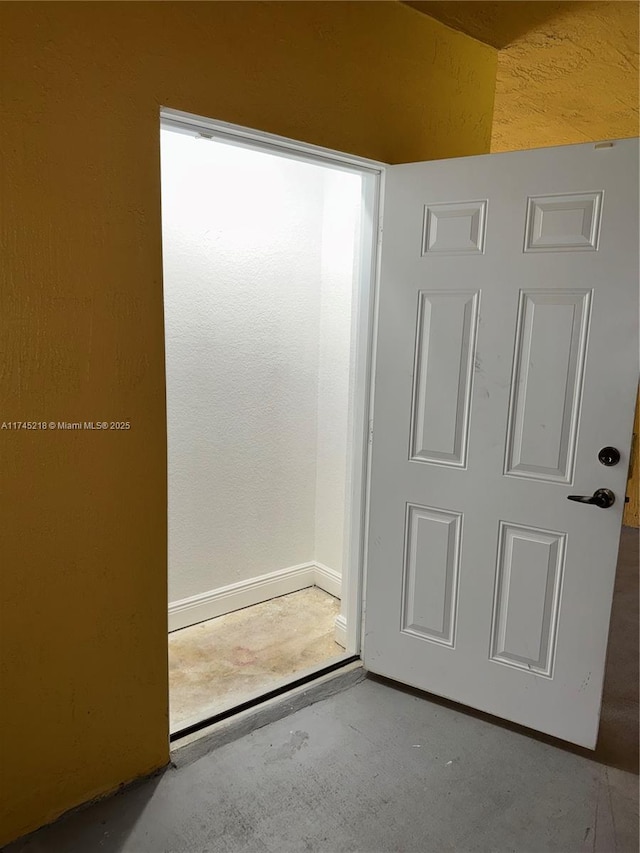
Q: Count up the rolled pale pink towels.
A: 0